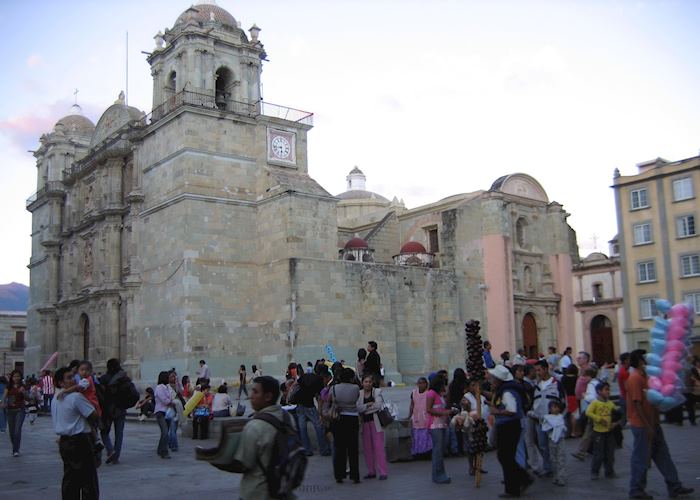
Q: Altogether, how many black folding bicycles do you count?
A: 0